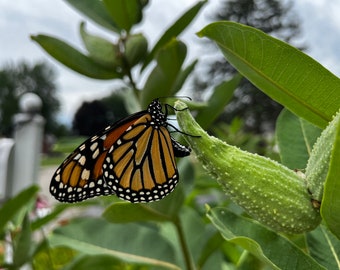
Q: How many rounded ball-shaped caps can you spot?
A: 1